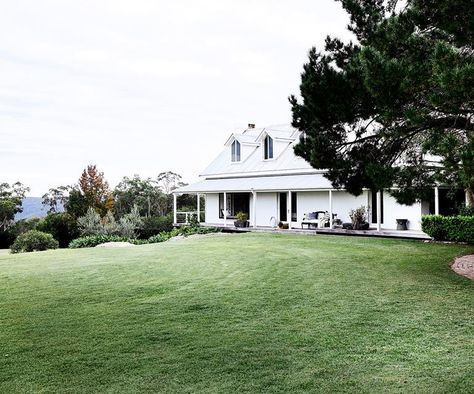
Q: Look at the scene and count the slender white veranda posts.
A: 8